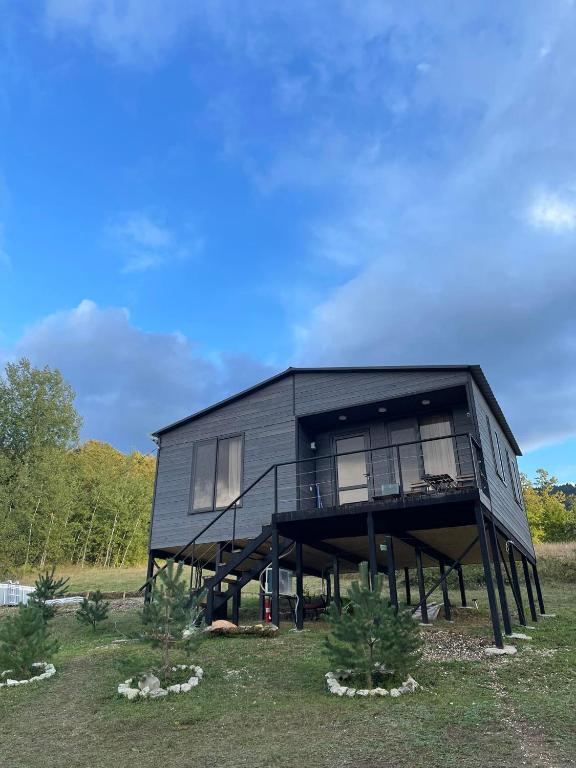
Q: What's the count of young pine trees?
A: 5